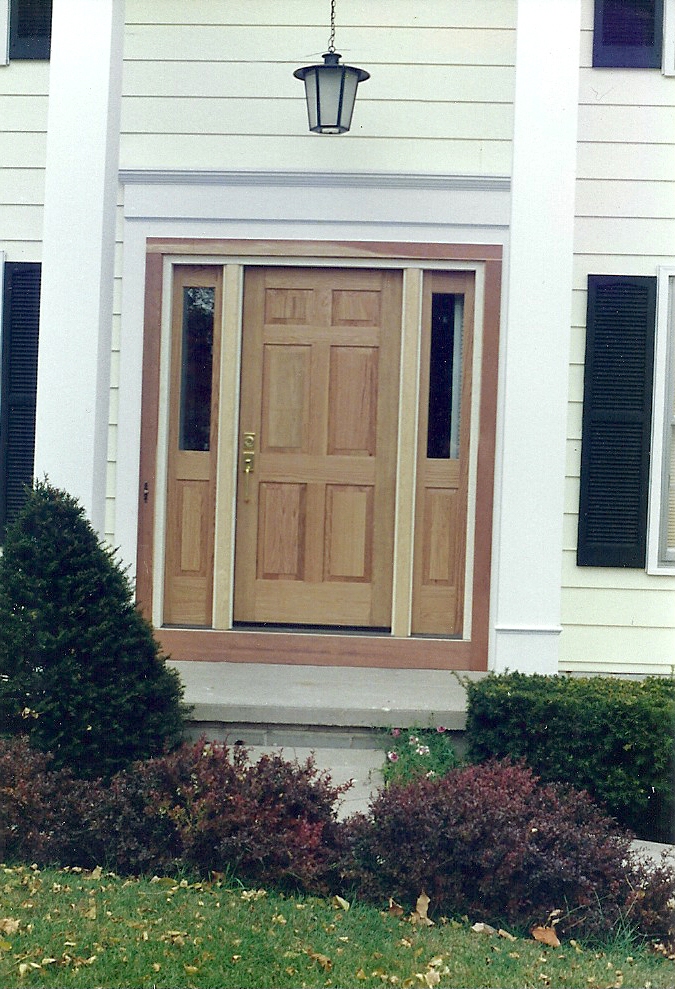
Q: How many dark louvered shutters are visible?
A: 4